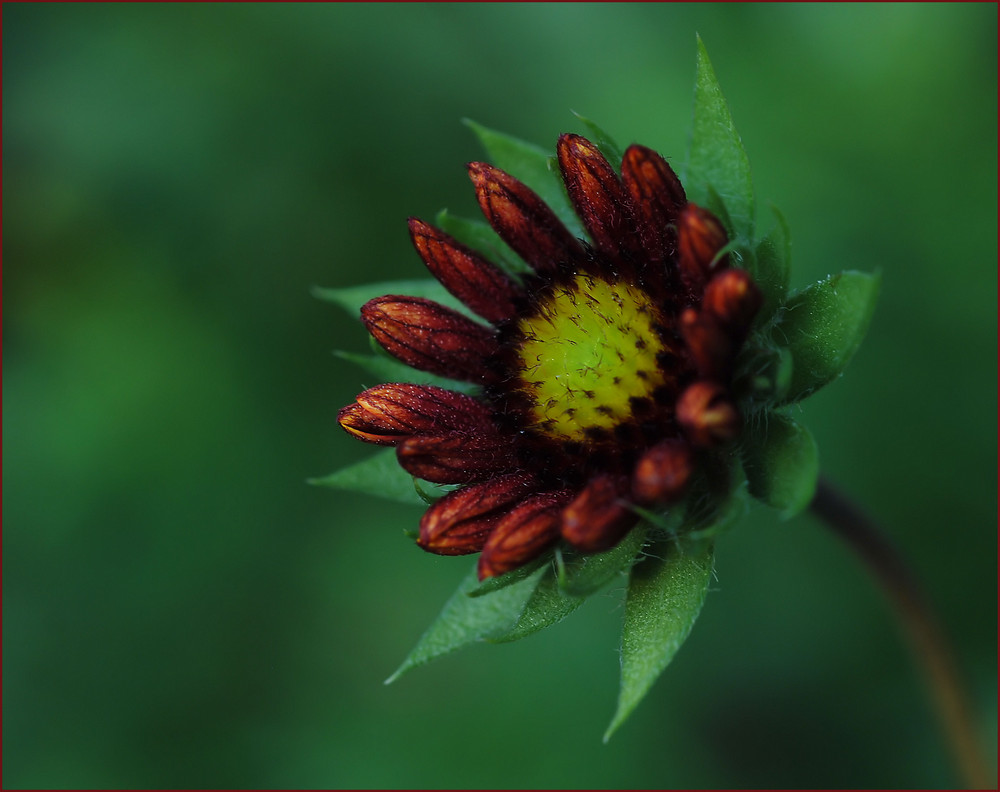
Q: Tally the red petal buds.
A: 15